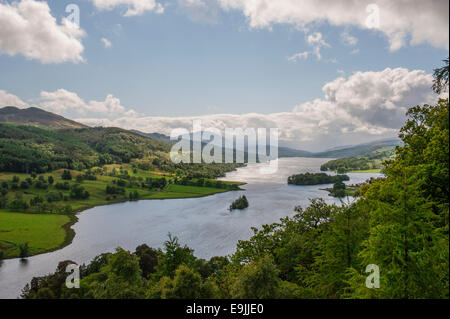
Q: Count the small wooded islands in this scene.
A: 2